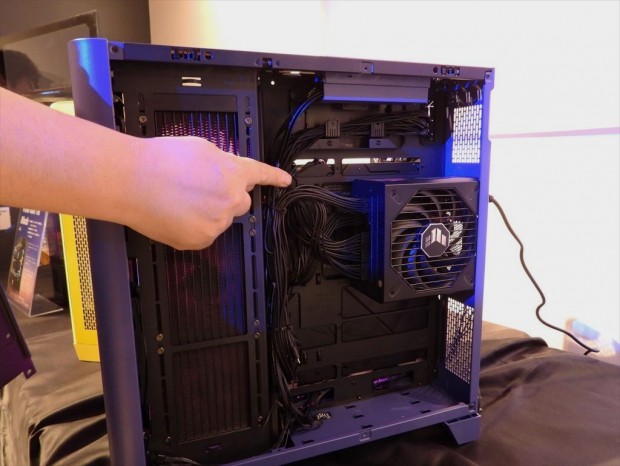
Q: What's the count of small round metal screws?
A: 10